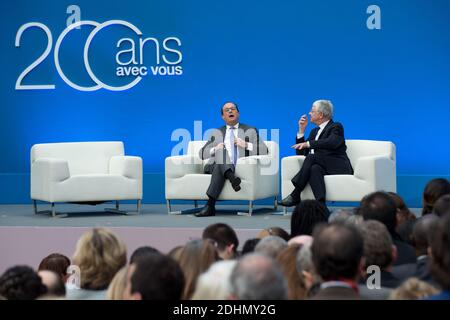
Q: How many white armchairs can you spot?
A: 3